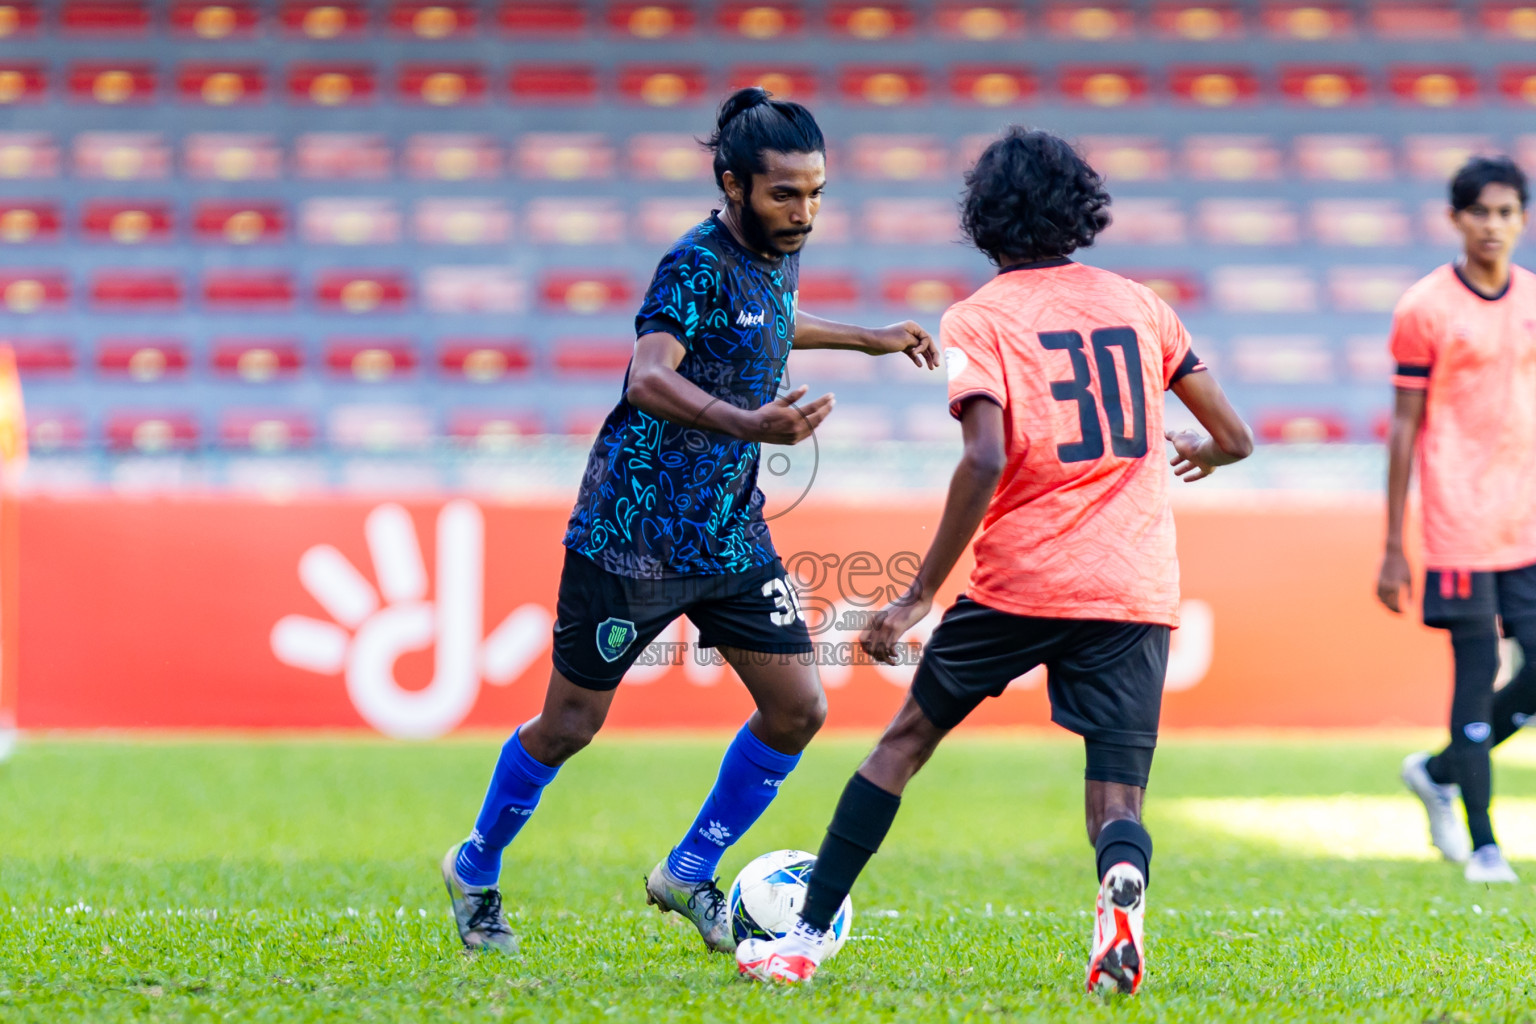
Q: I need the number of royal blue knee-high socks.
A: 2